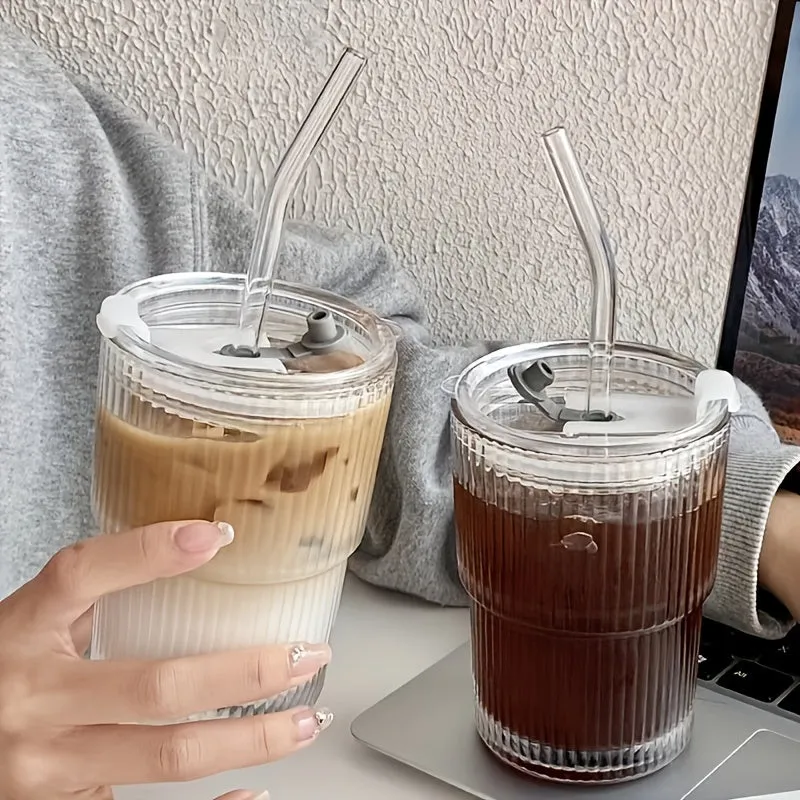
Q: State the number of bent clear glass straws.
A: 2